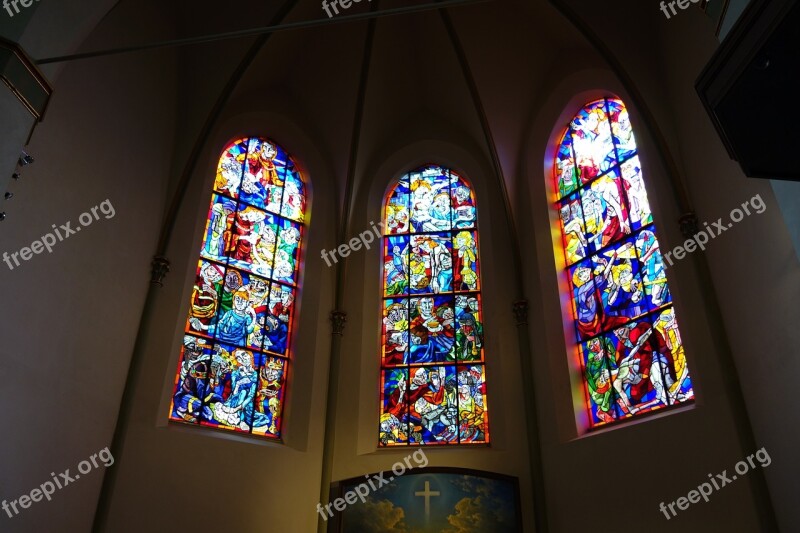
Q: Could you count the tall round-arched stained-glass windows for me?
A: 3